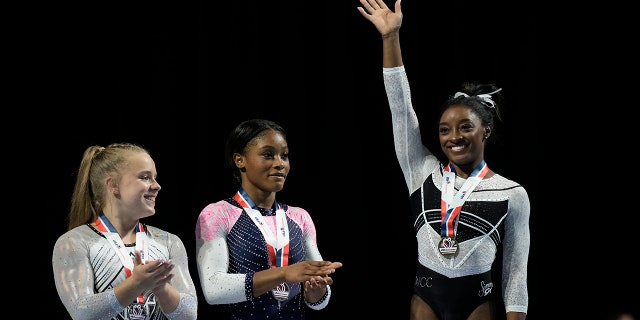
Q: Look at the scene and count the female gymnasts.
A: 3